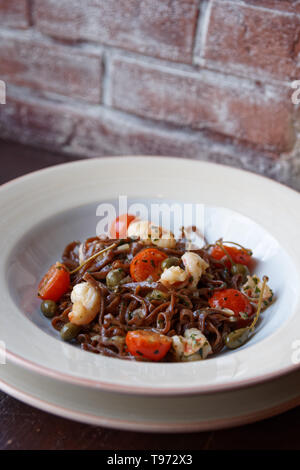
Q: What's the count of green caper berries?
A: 6